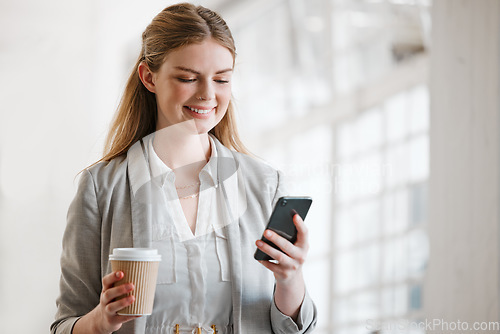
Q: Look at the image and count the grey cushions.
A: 0